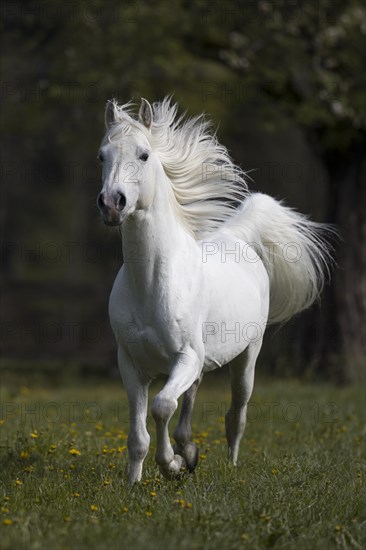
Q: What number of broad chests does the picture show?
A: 1